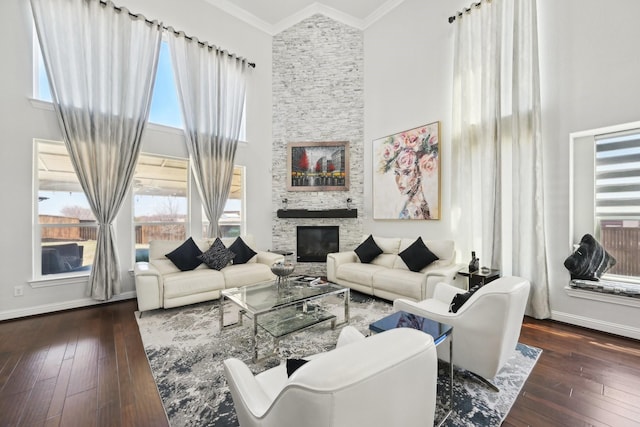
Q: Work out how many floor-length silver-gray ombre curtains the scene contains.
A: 2